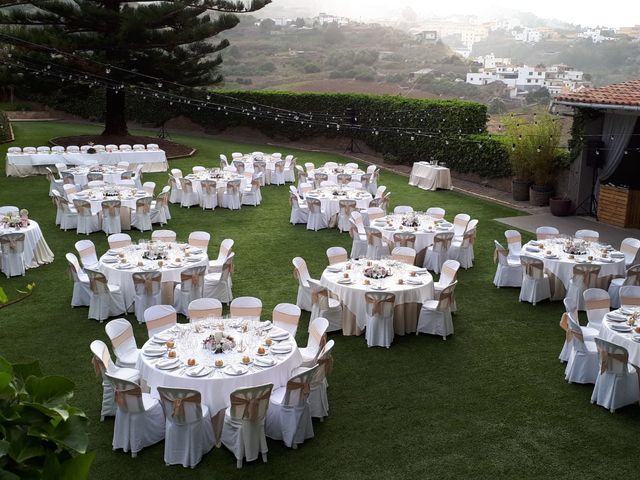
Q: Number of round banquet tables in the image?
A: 13